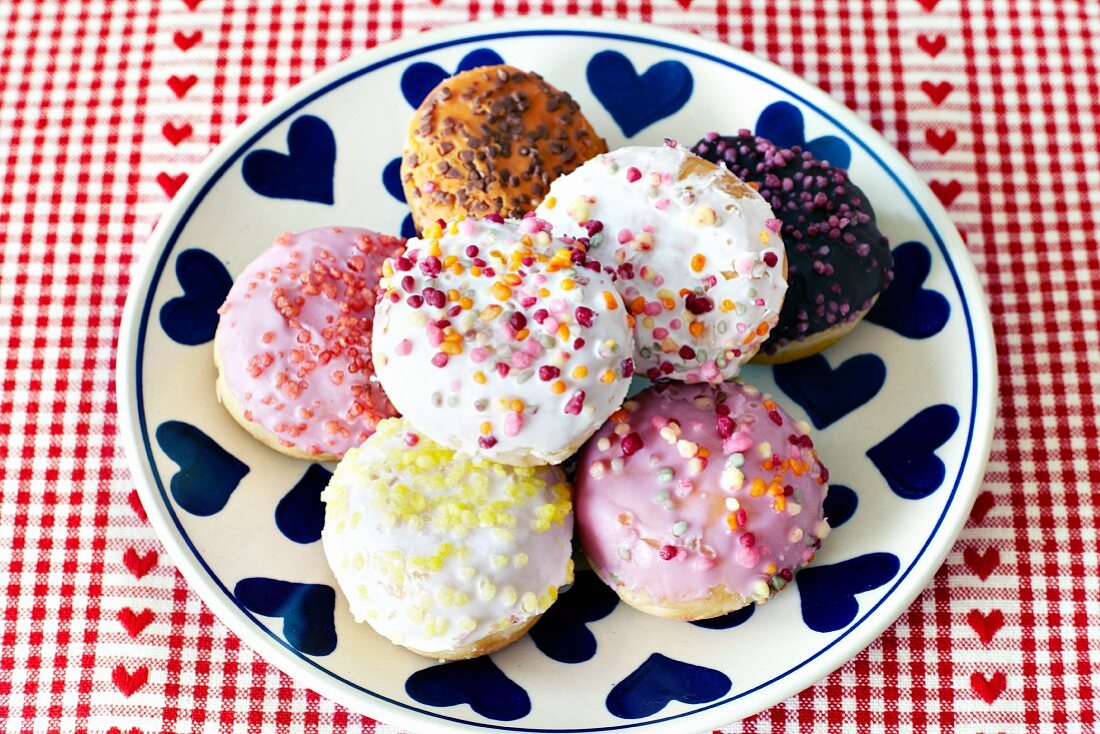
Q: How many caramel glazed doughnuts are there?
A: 1